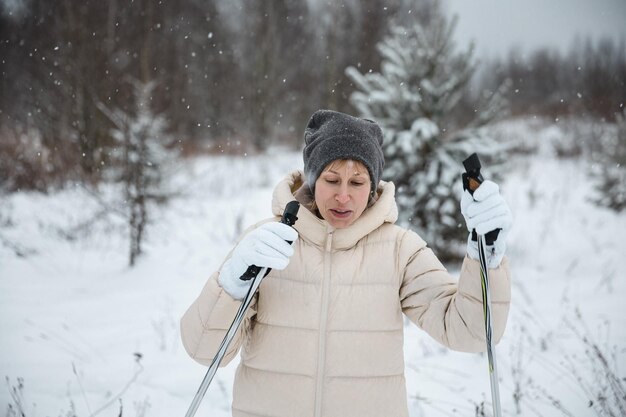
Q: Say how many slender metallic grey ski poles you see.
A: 2